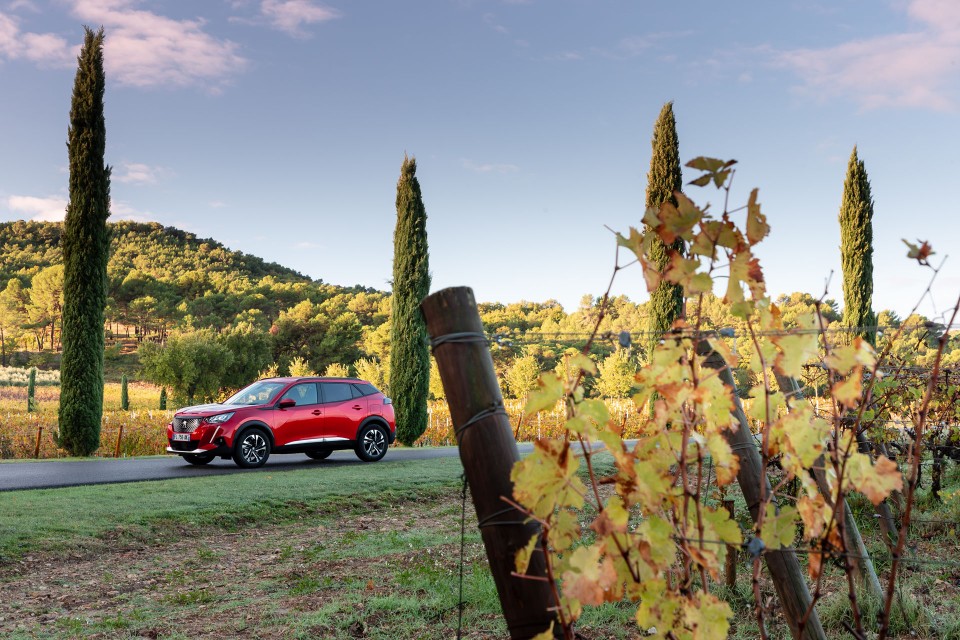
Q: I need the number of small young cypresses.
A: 3